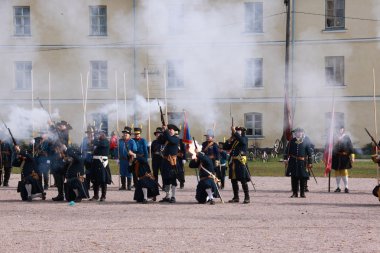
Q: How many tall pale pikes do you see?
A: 9